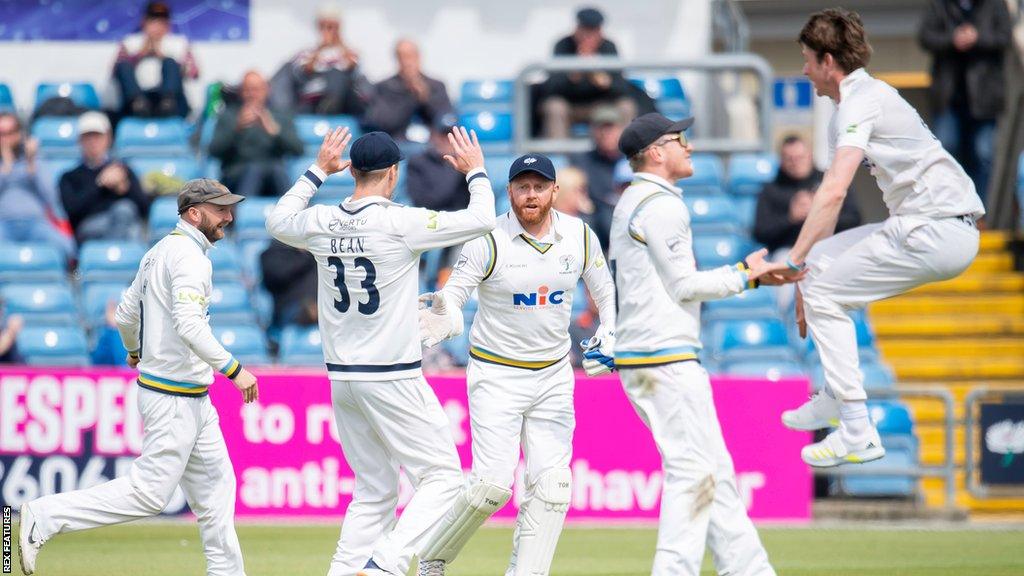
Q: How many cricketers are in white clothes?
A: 5